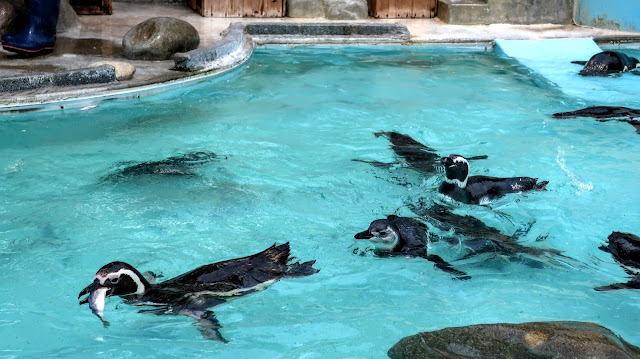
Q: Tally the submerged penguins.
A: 3